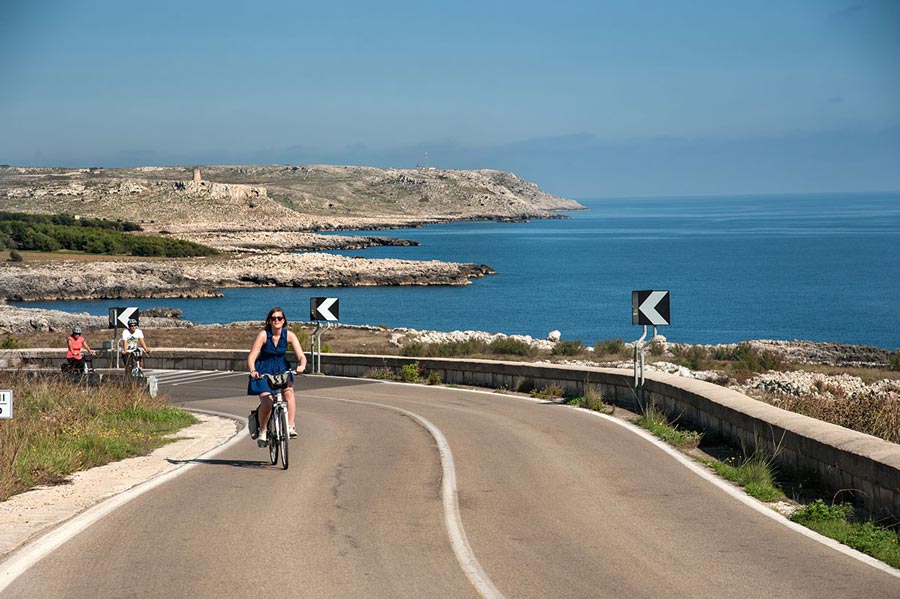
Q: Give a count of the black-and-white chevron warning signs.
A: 3